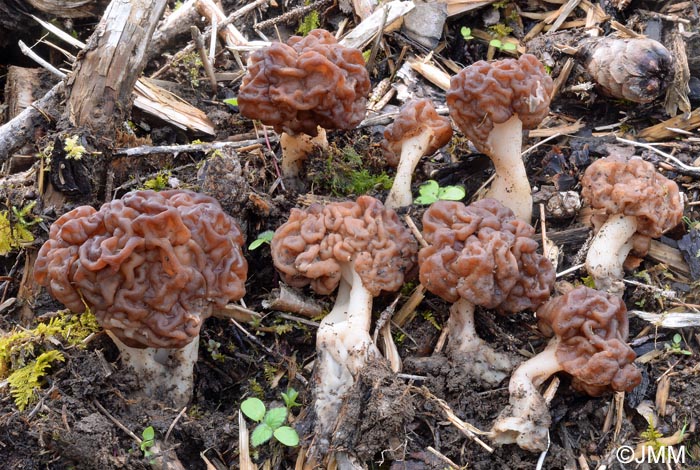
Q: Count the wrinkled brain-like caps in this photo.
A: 8